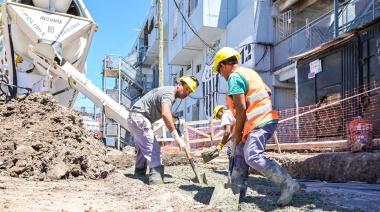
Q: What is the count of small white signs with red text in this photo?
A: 1